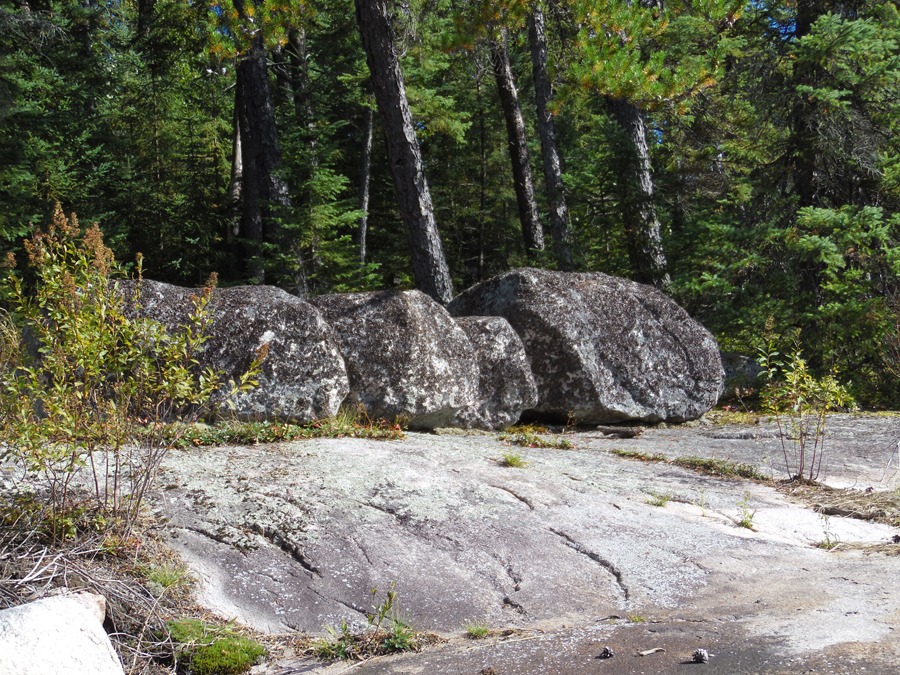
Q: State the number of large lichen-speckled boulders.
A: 4